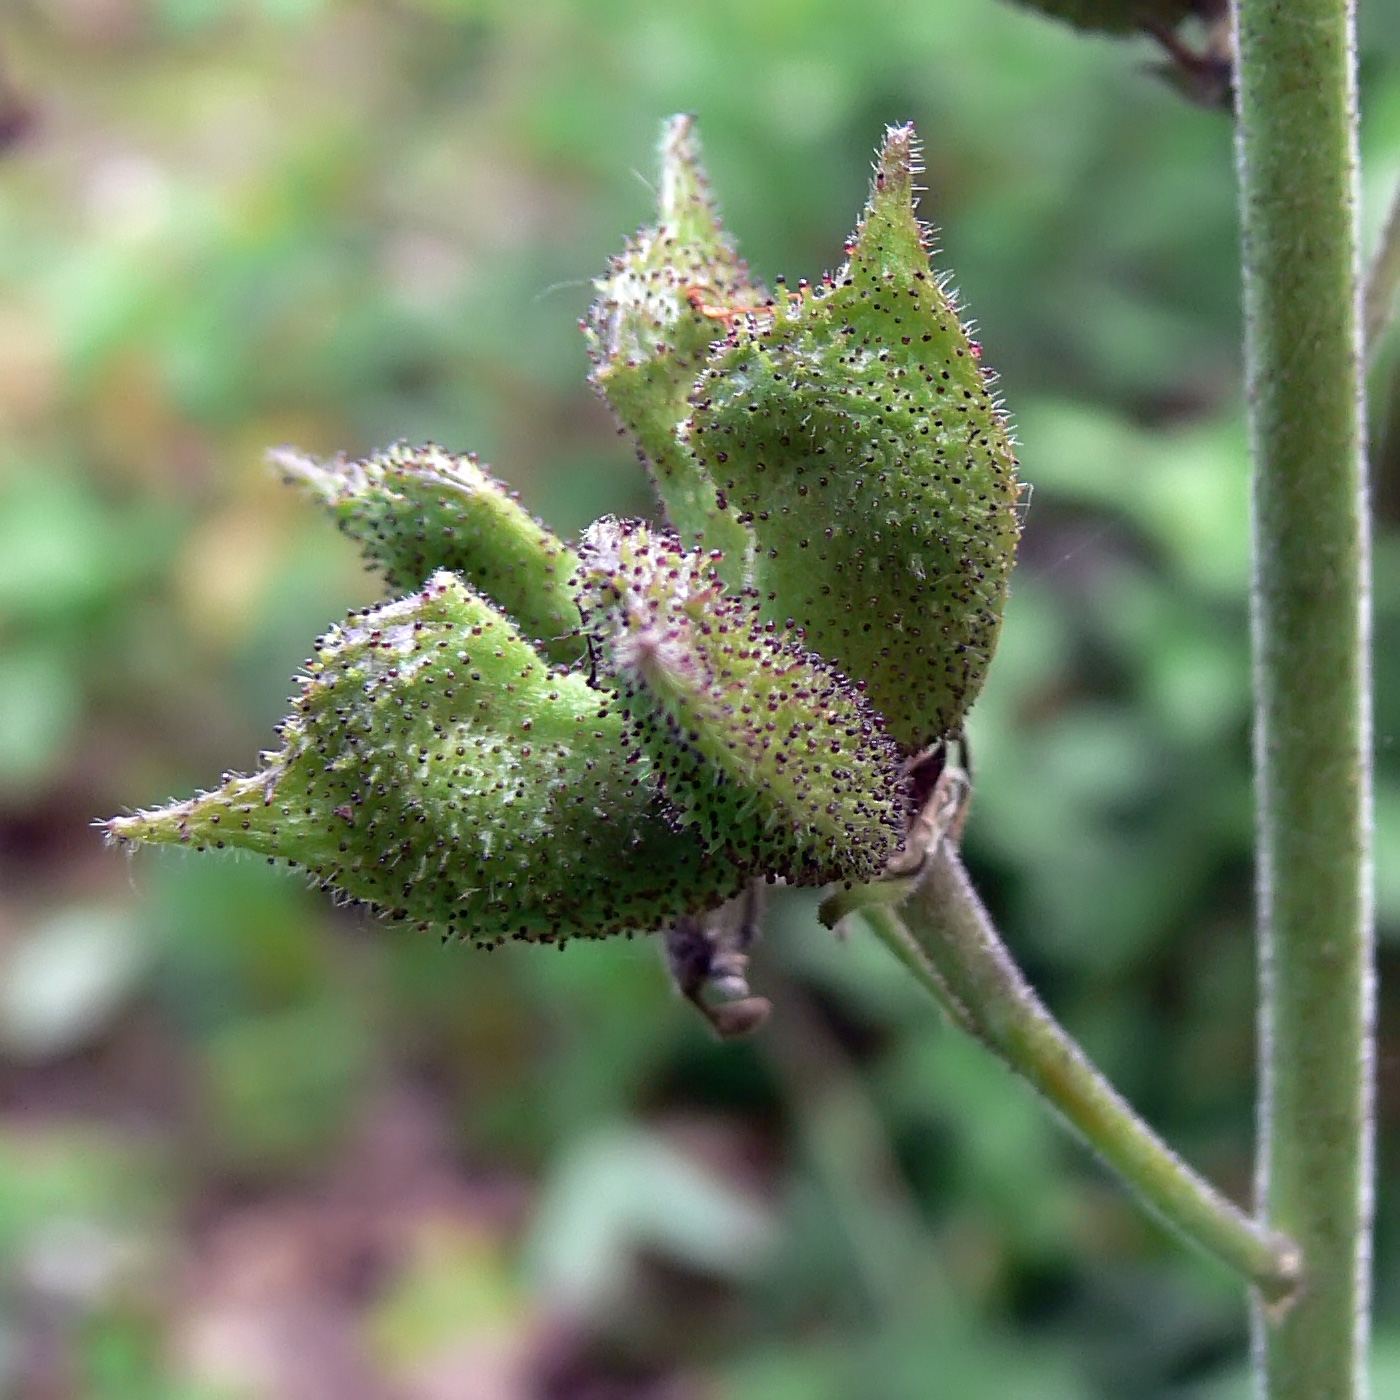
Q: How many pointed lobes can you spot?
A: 5